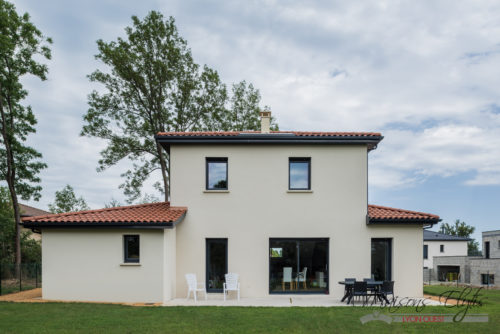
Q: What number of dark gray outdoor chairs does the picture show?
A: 4